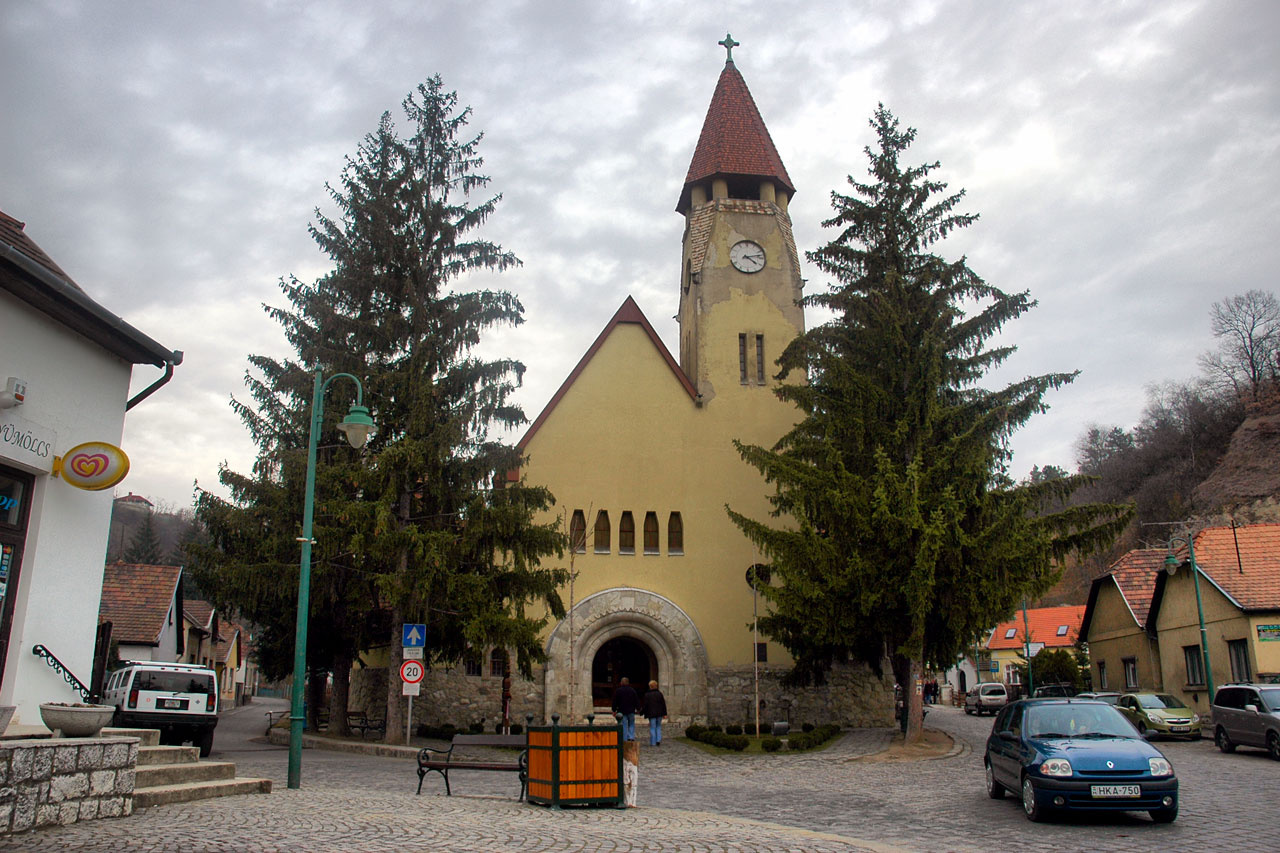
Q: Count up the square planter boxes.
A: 1